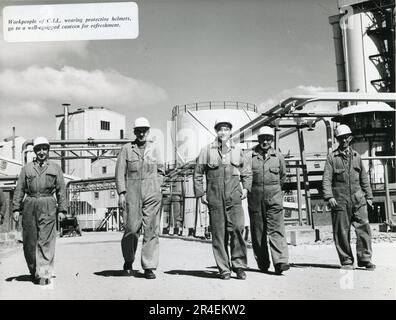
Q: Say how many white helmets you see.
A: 5